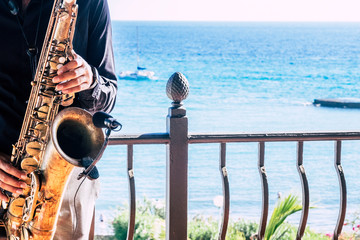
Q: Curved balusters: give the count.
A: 5